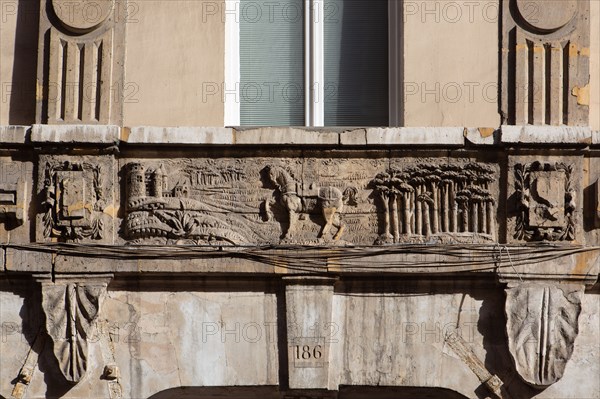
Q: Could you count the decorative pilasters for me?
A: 2